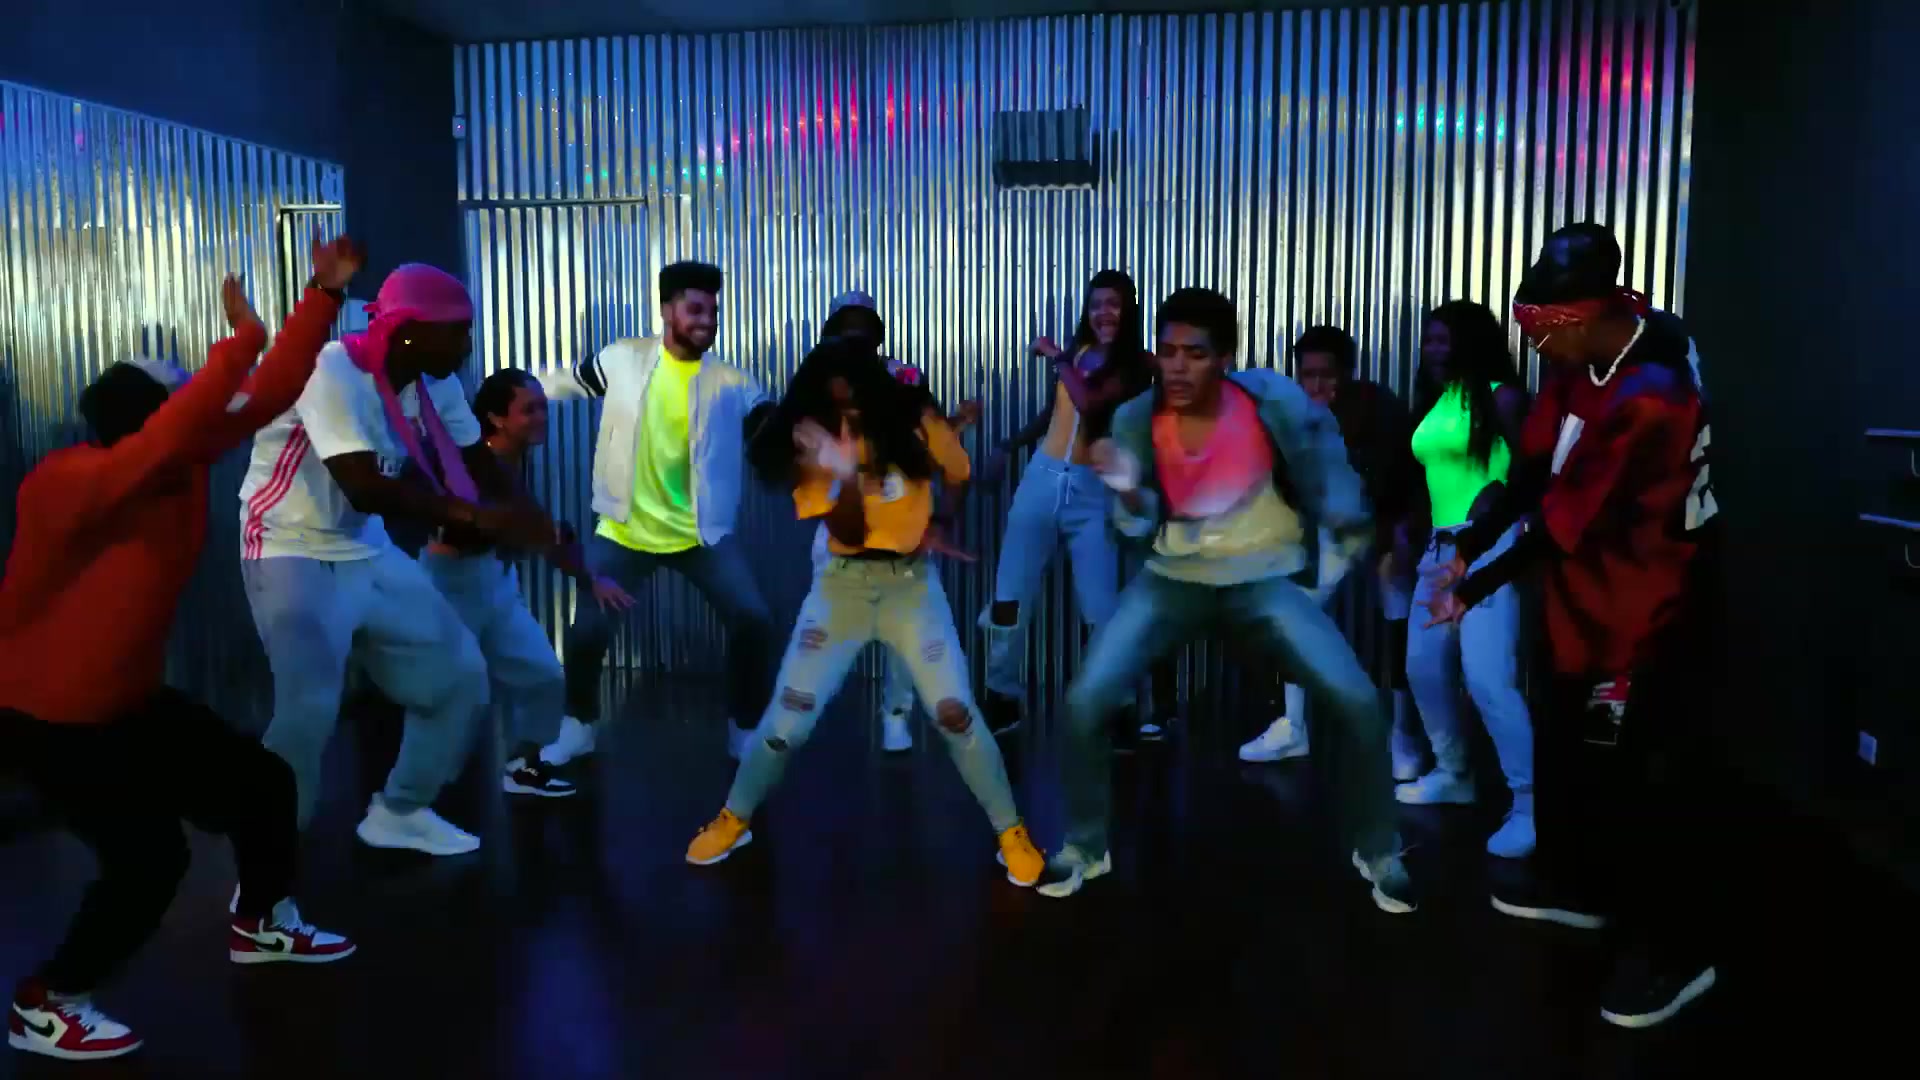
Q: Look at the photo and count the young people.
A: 11